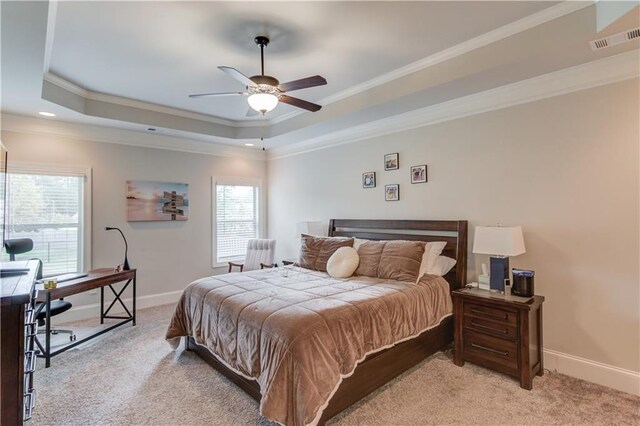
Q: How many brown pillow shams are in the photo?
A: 2